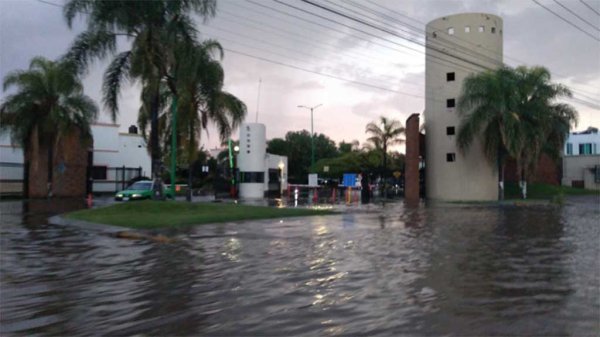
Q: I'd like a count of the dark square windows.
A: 4